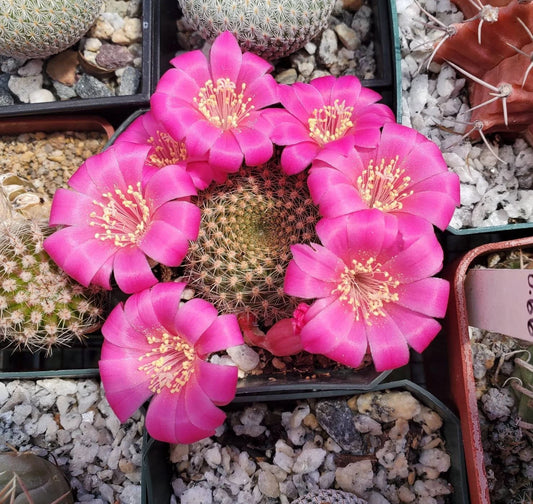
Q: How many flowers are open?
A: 7